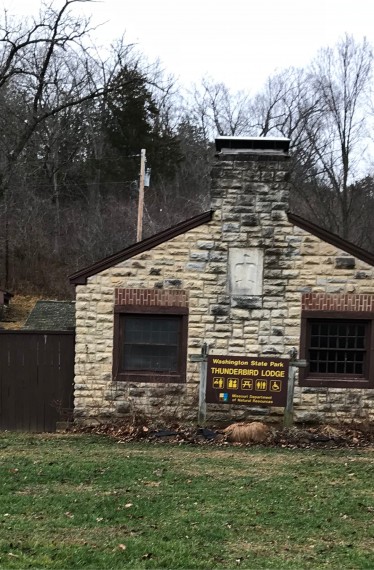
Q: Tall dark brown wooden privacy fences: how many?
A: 1